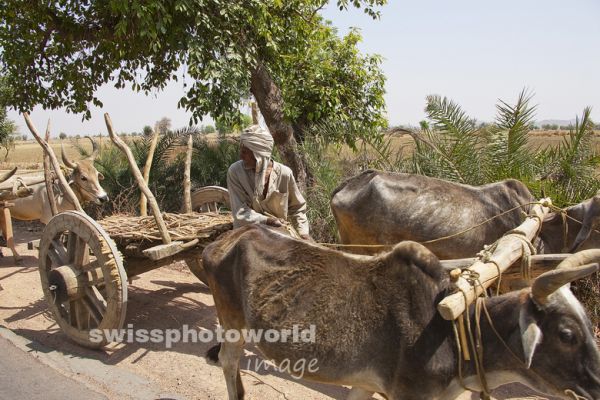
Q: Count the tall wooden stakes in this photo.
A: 5